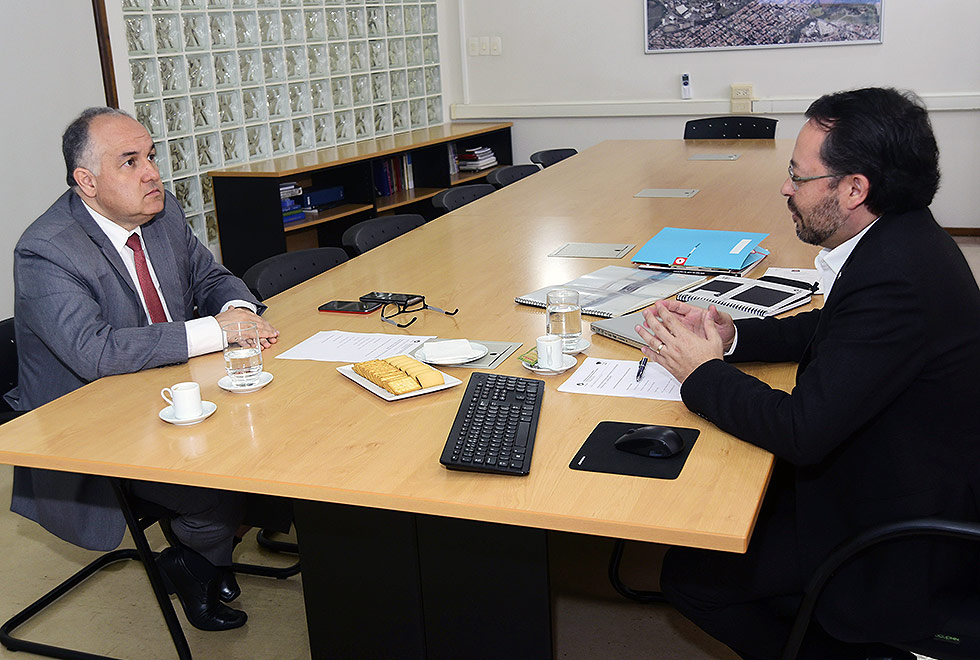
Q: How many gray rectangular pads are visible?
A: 4